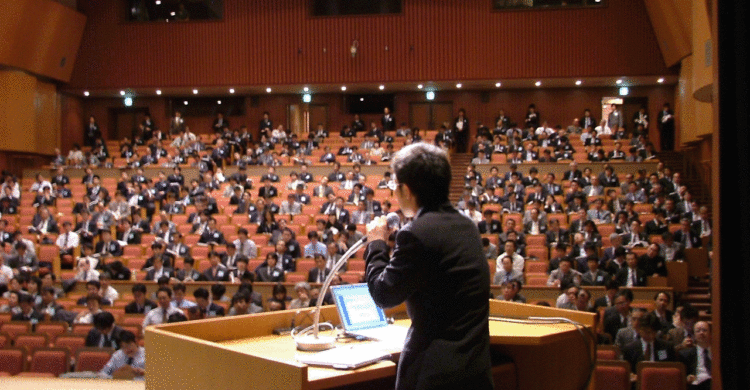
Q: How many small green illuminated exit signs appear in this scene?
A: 4